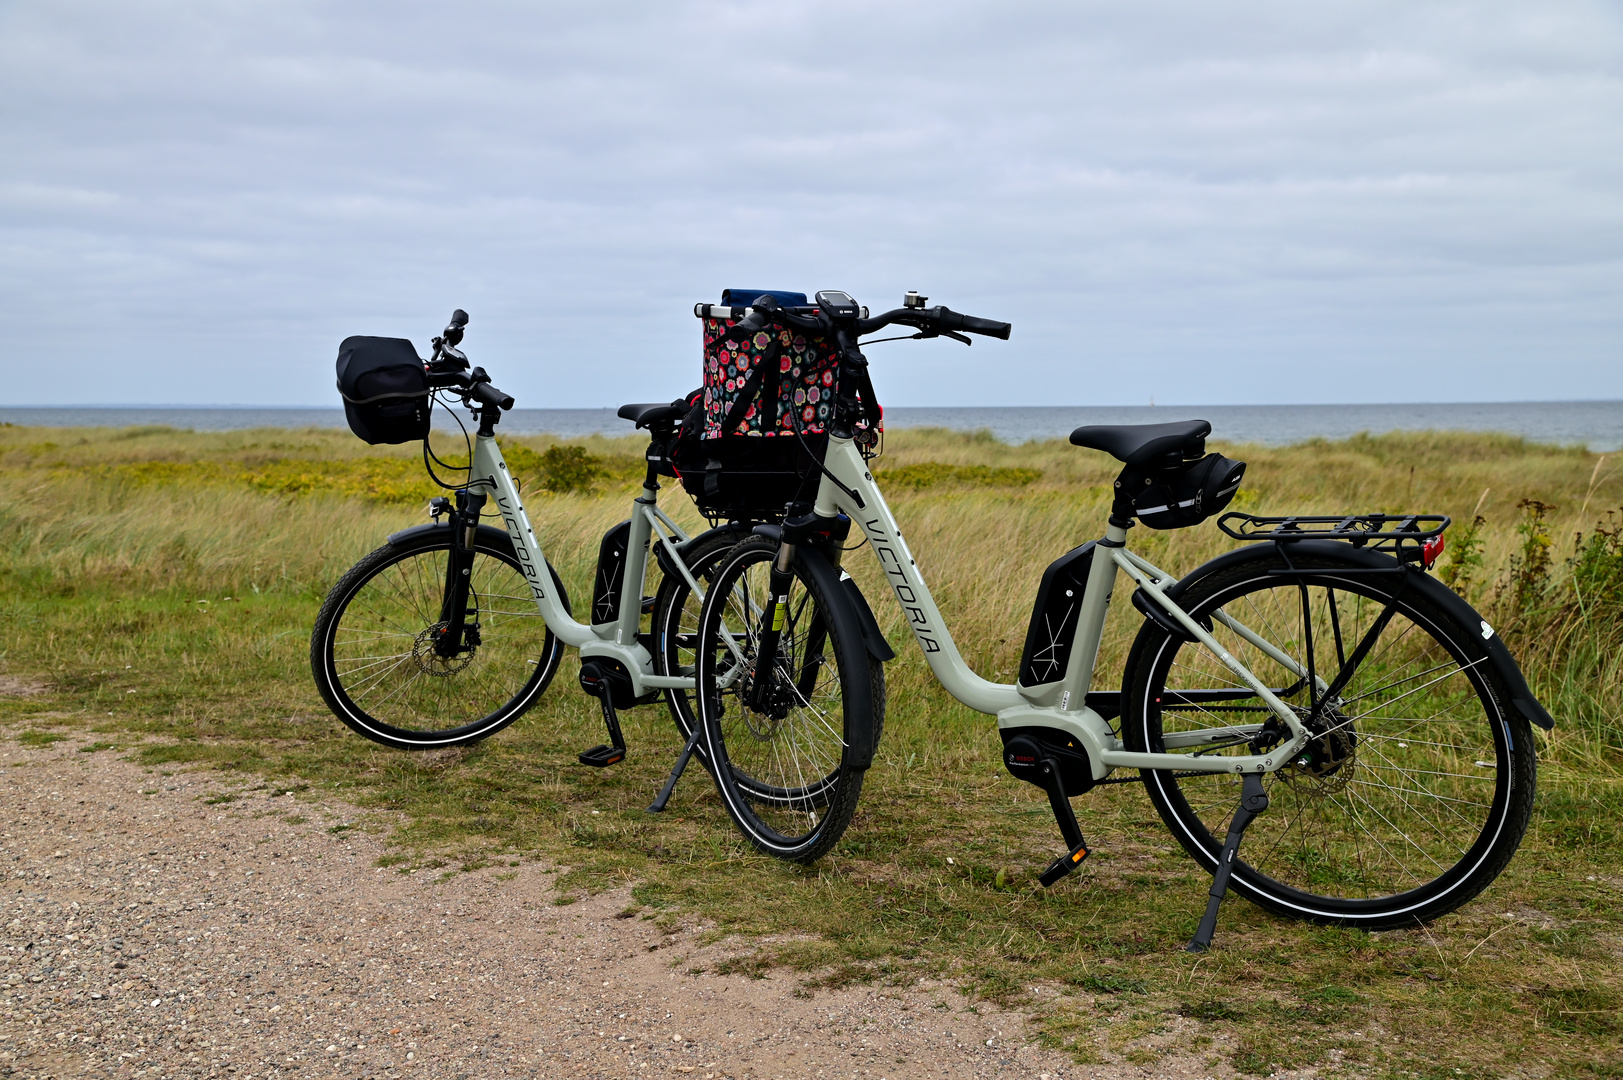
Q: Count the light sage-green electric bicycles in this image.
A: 2